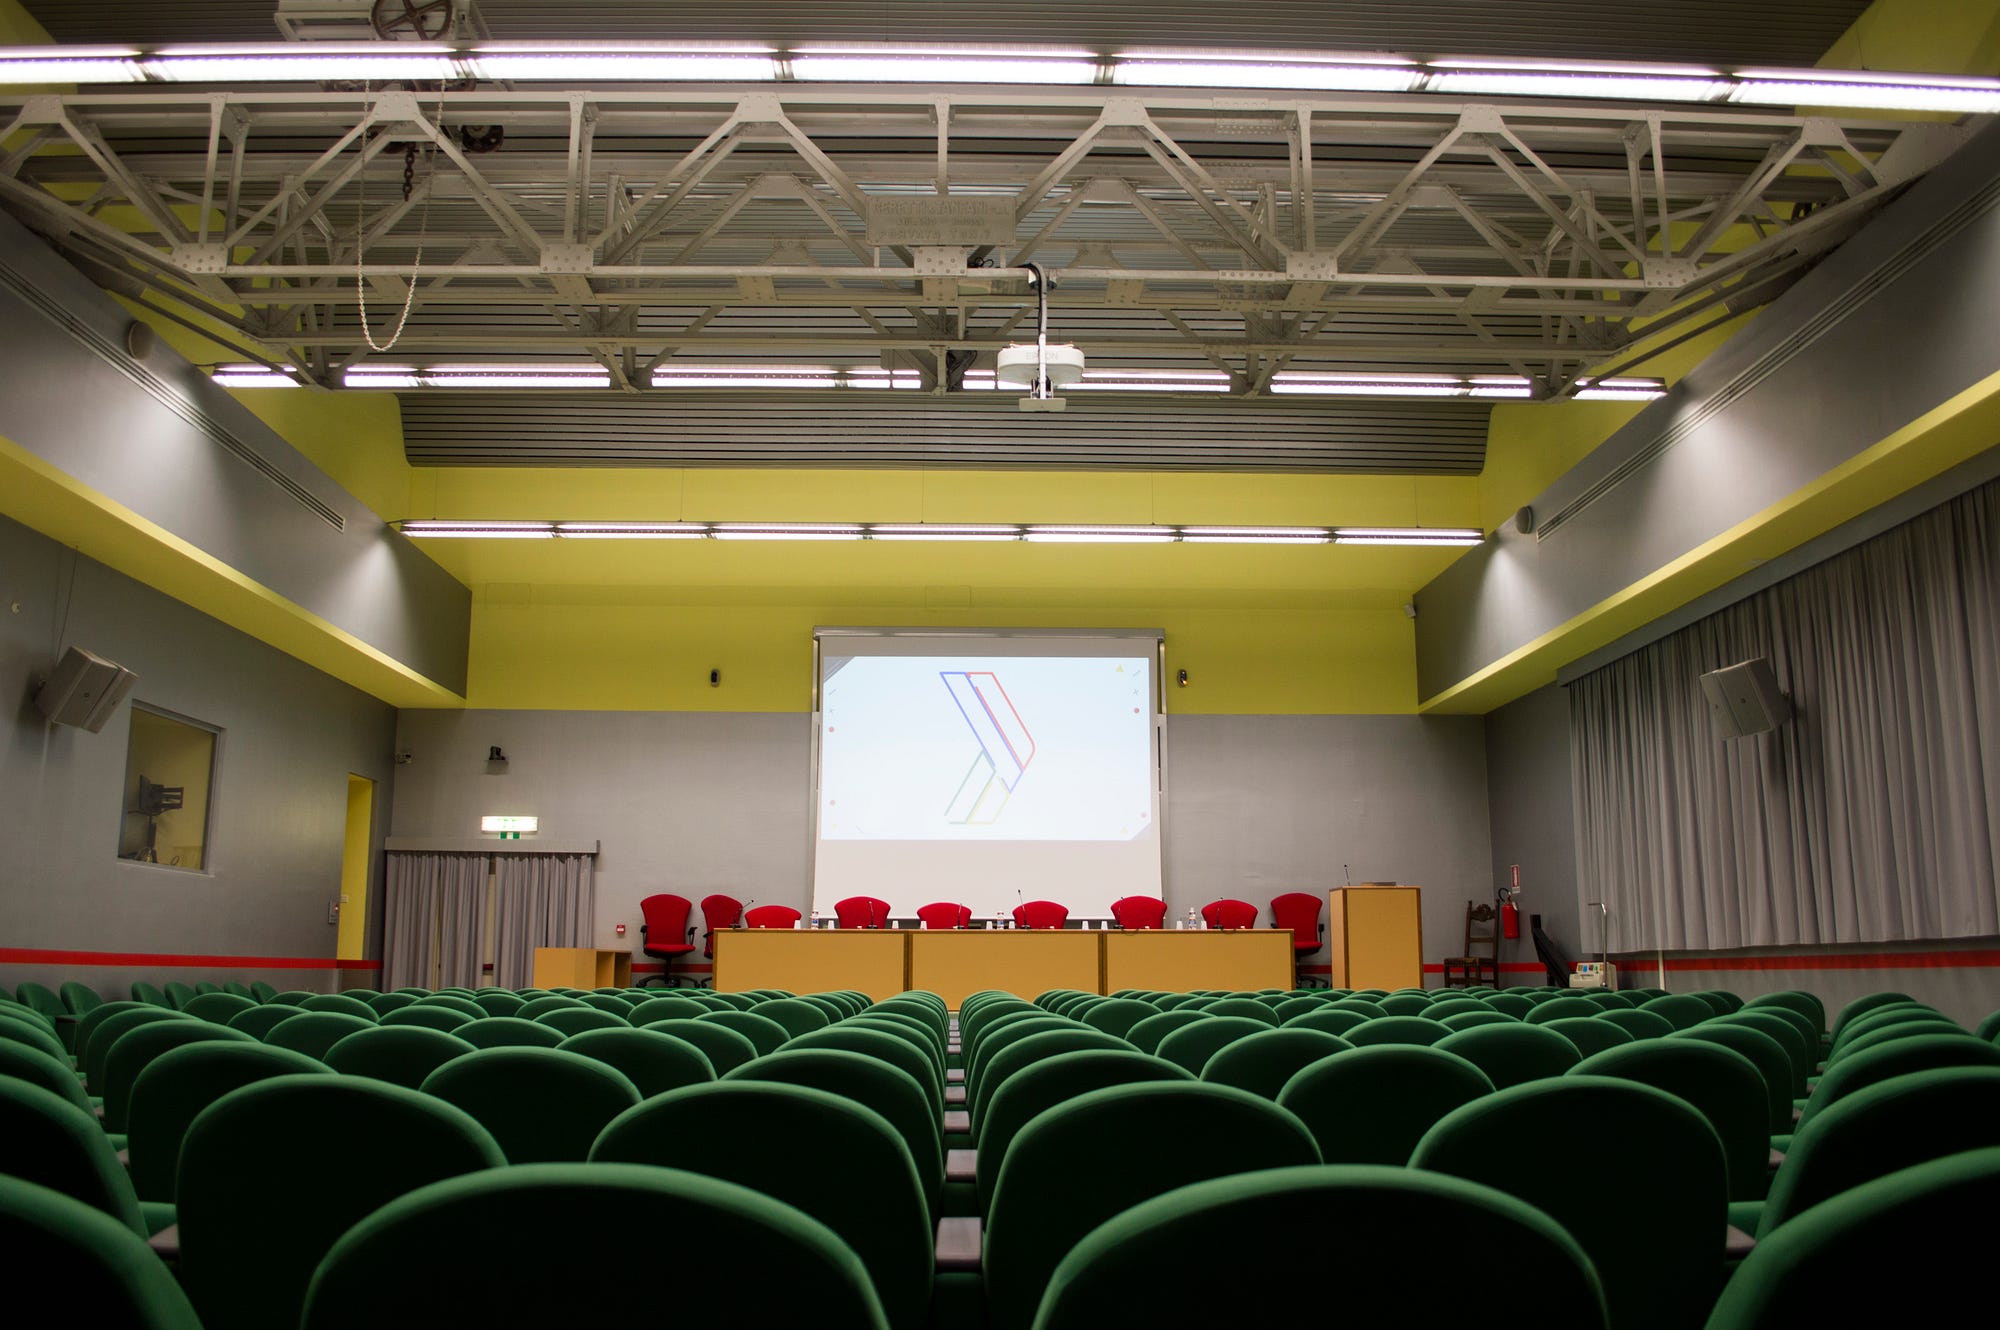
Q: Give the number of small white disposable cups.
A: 10